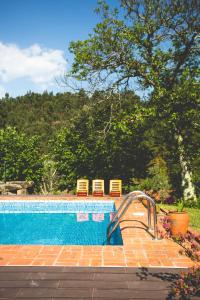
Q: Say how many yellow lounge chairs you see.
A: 3